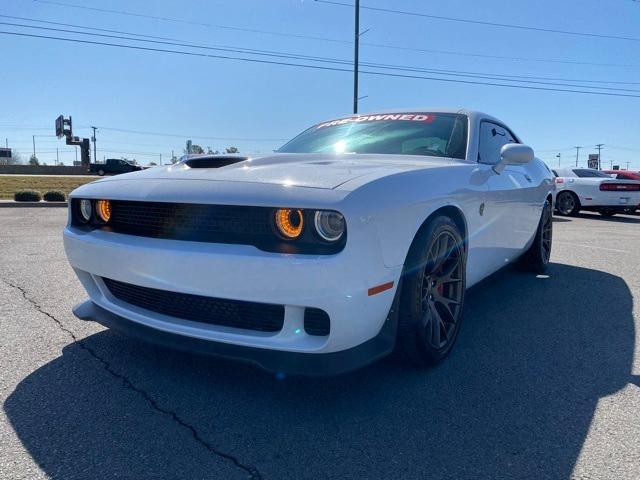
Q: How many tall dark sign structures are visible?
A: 1